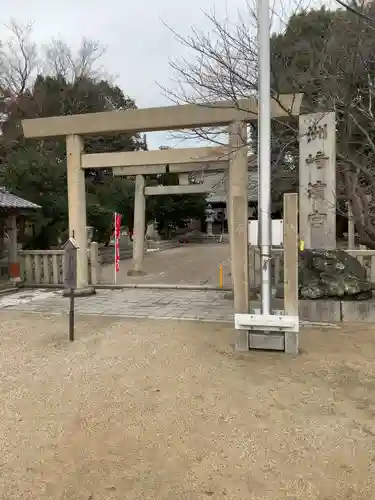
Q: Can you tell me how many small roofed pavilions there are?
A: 1